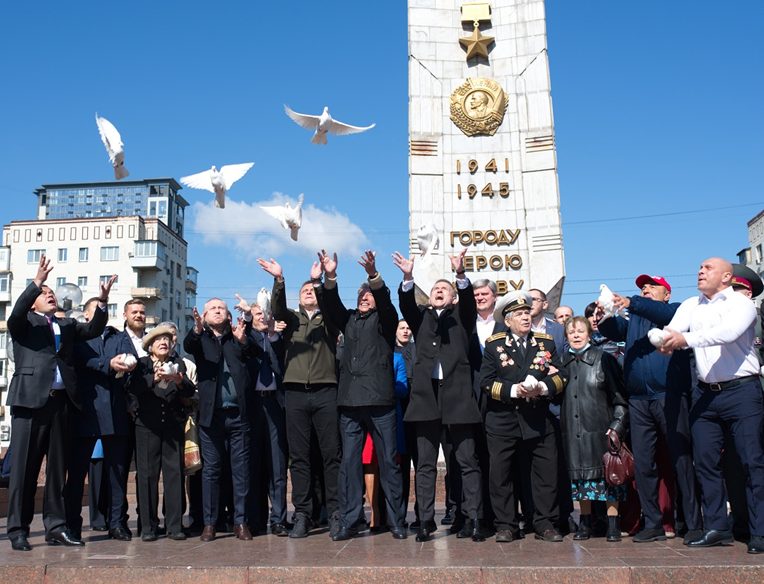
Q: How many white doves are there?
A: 11